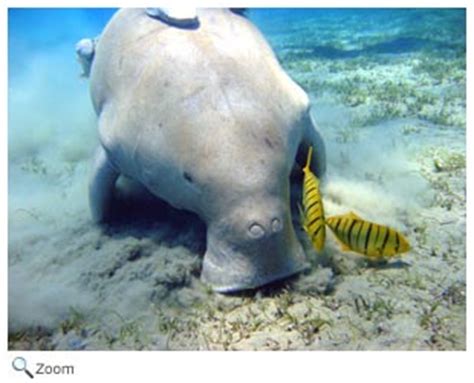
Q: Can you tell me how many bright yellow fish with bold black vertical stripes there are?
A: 2